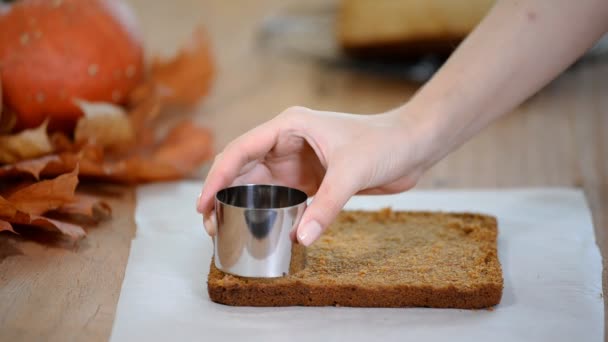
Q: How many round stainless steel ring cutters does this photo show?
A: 1